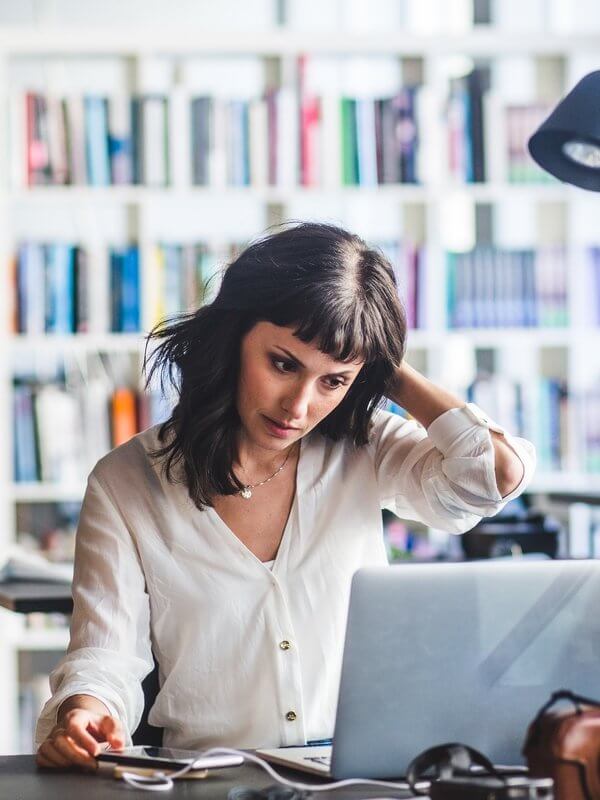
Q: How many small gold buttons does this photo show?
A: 2